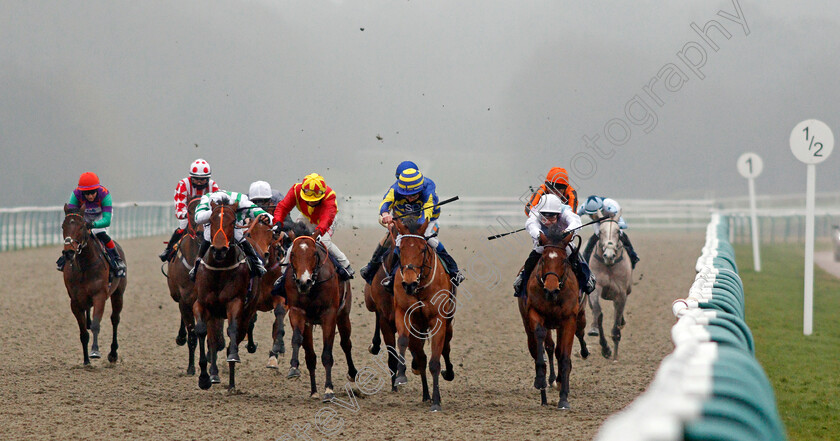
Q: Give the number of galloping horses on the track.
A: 10